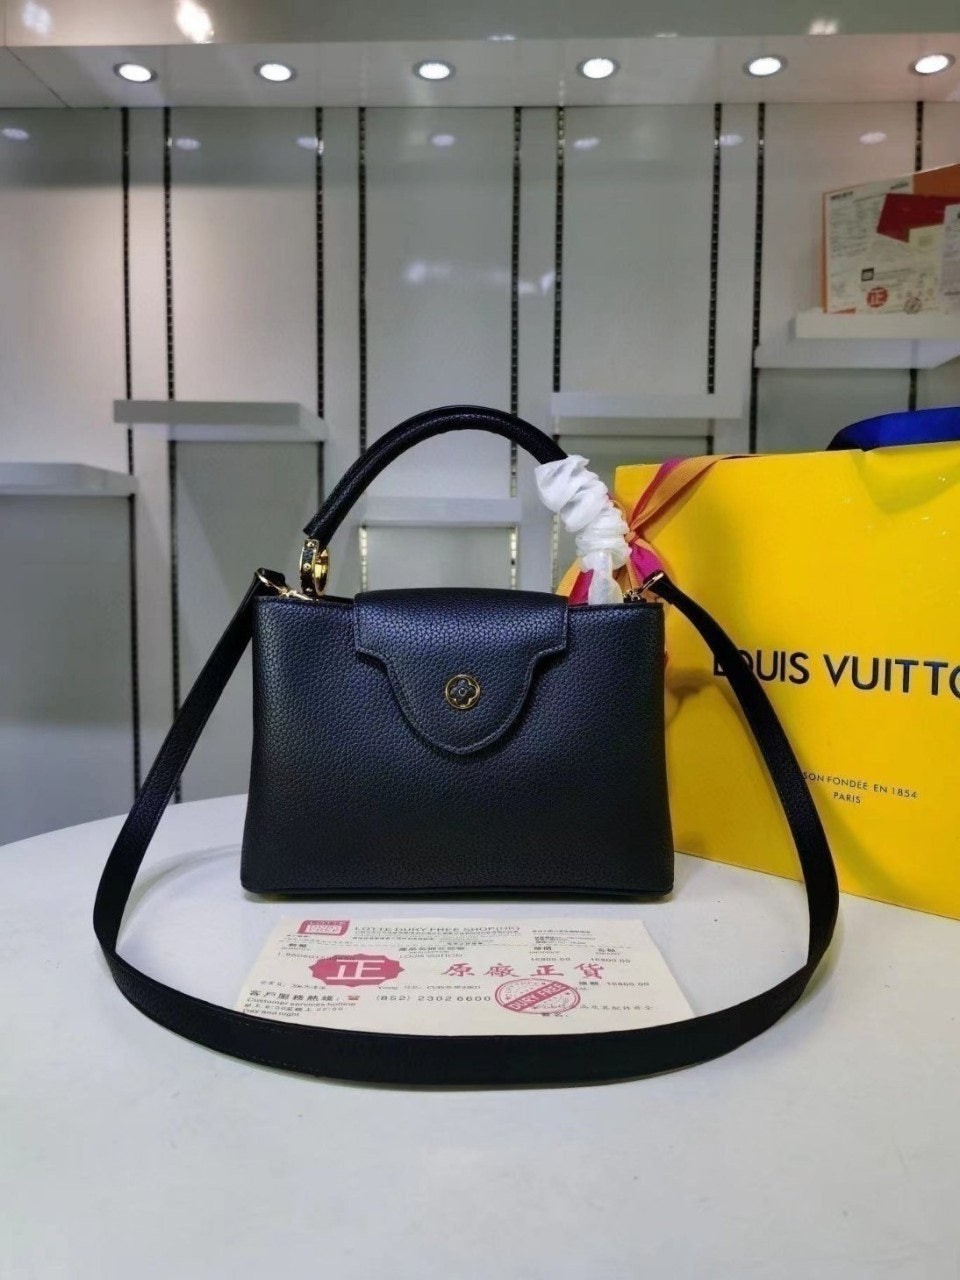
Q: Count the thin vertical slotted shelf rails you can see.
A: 9